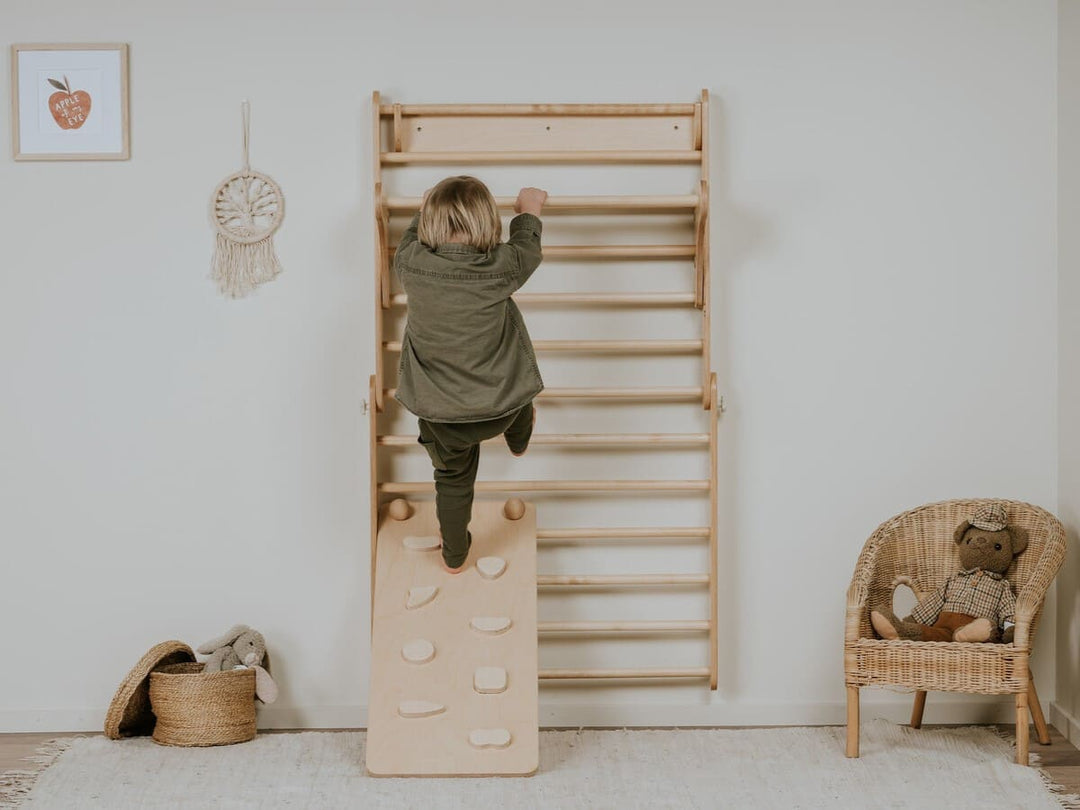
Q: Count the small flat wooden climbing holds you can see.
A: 8